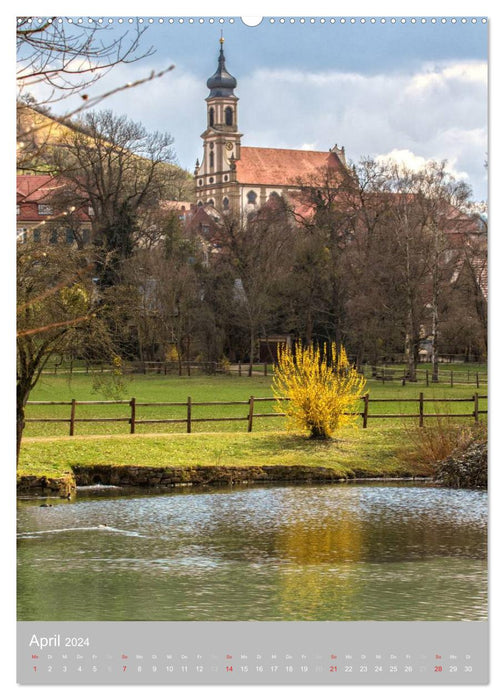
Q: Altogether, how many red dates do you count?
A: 5